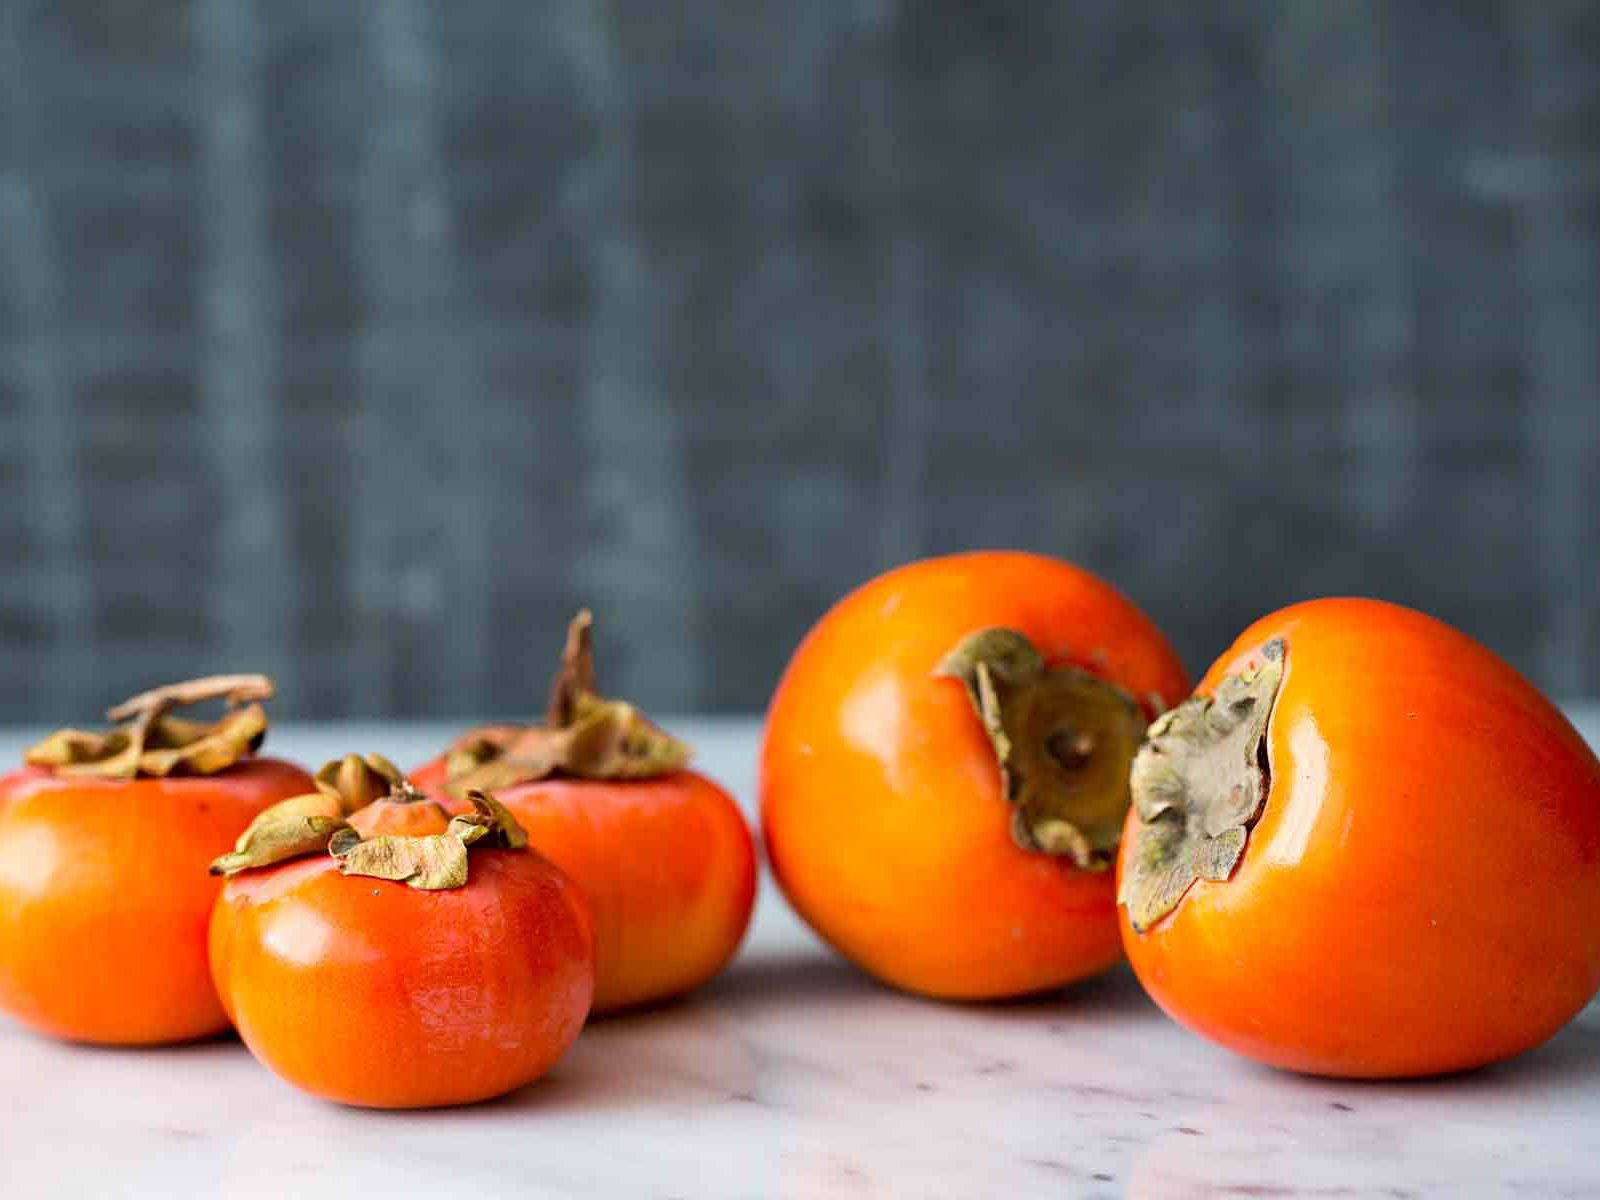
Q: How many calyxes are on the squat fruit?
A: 3